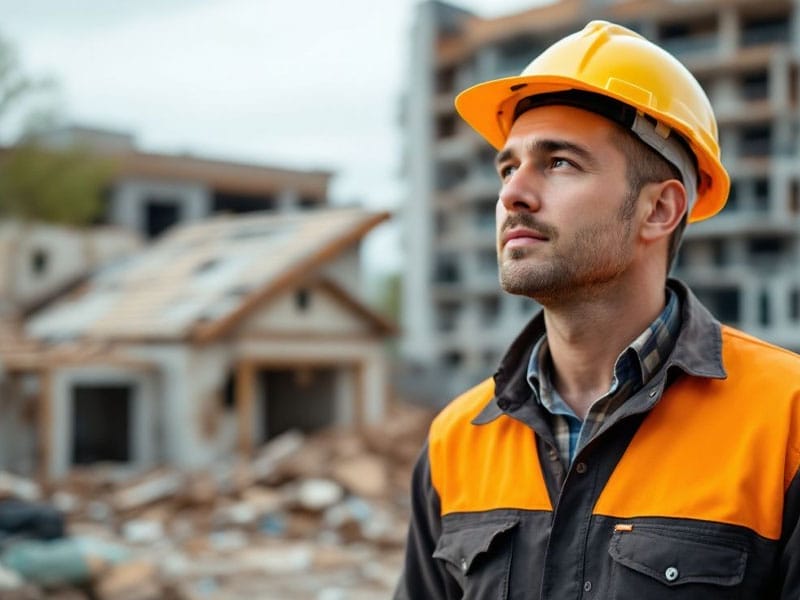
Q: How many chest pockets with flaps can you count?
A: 2